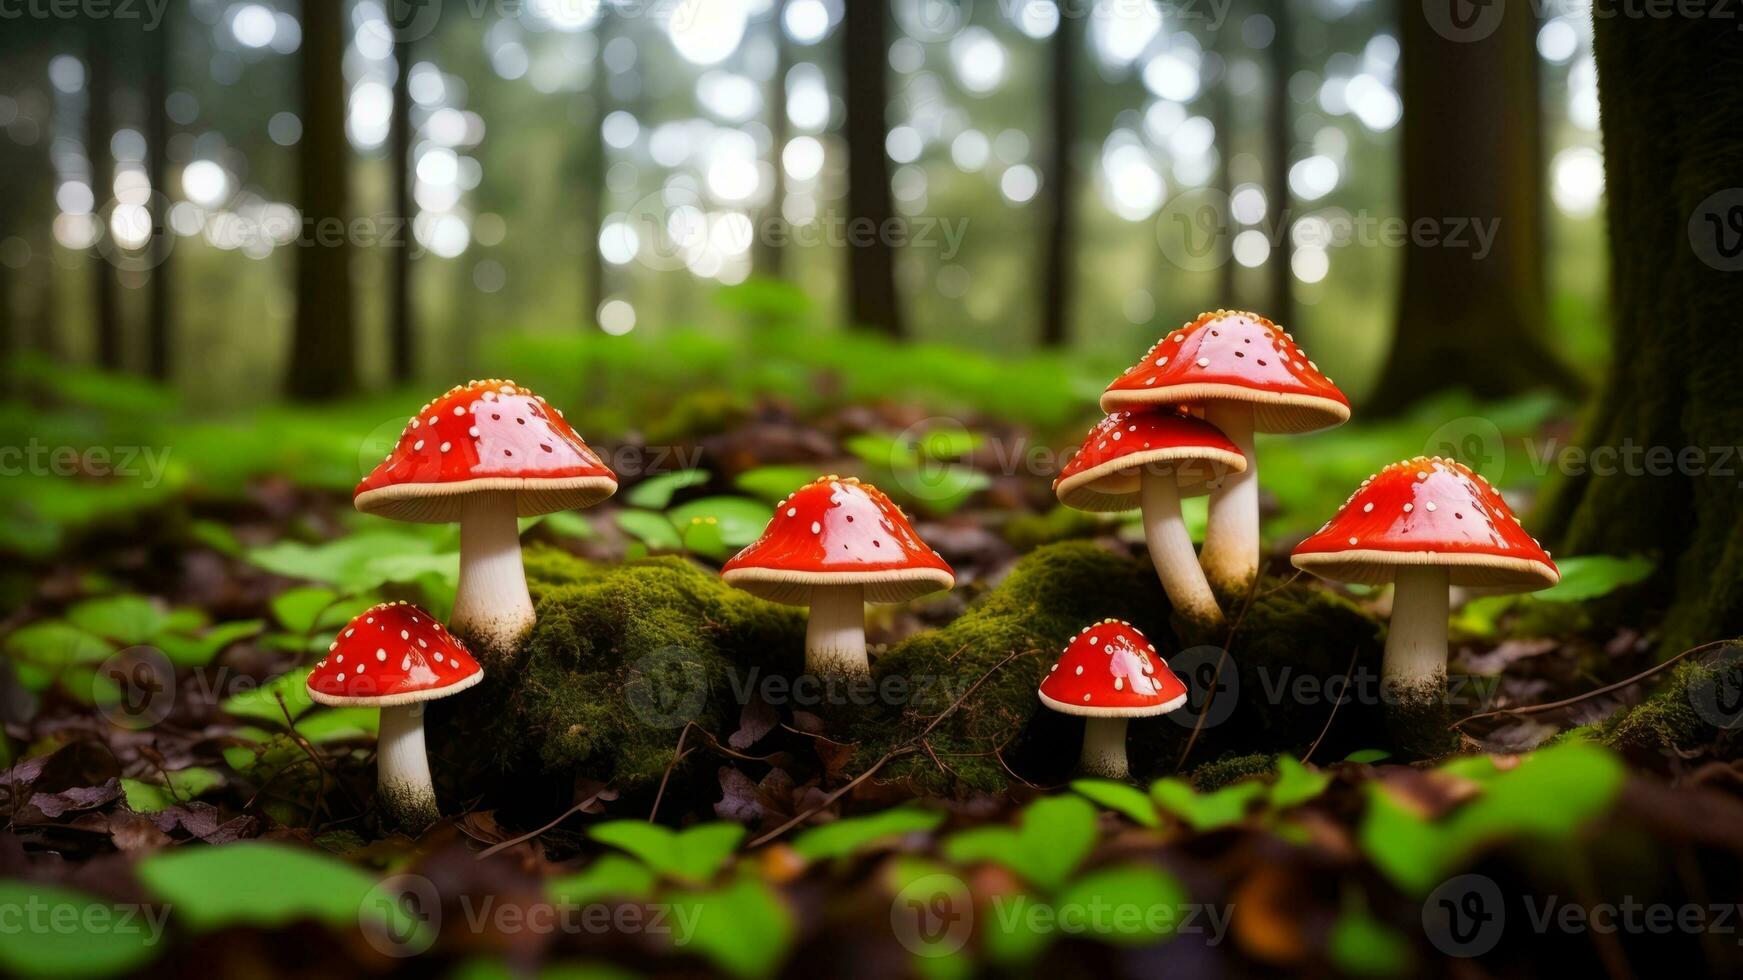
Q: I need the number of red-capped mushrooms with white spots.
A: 7